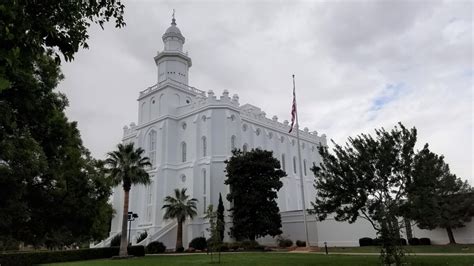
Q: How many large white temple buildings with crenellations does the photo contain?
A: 1